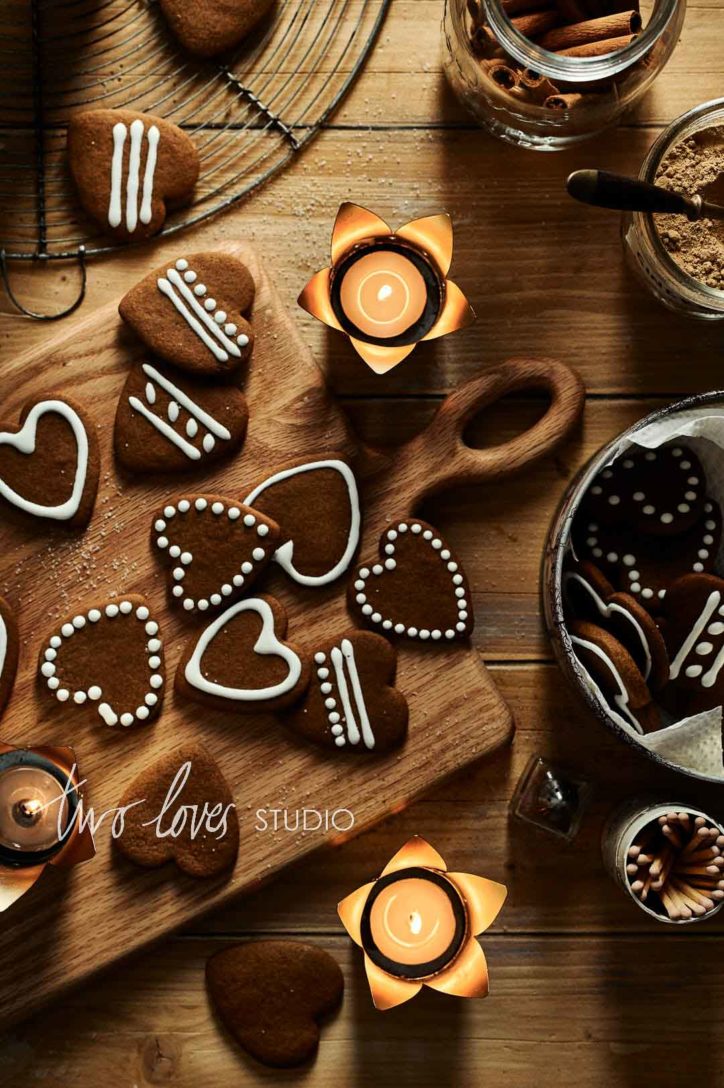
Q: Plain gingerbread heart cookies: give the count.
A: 3